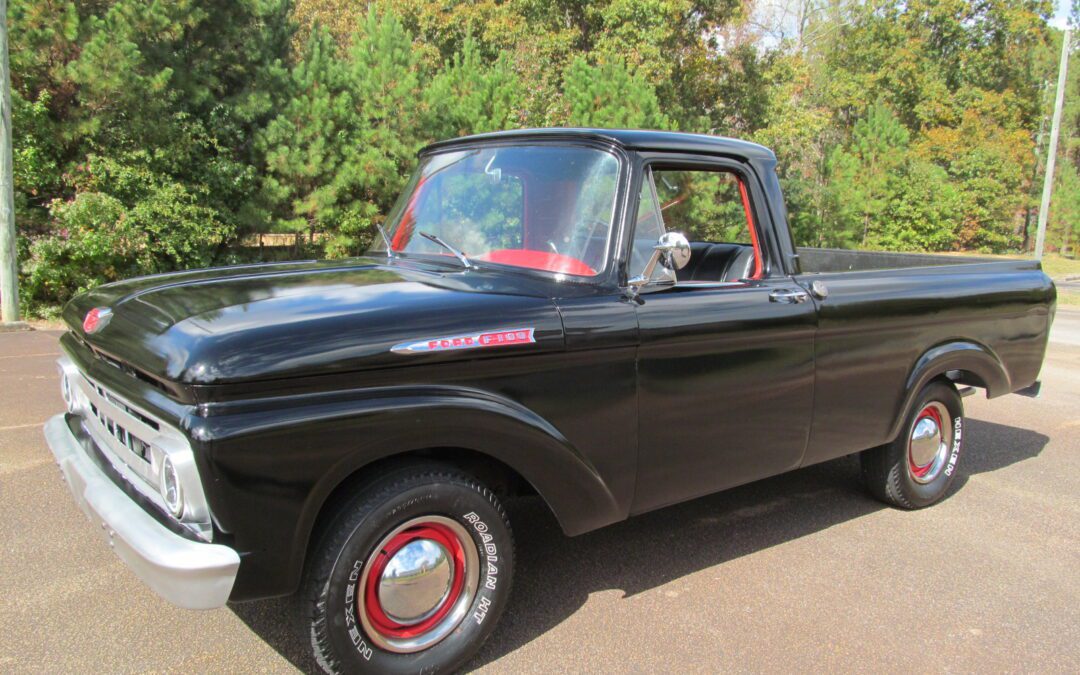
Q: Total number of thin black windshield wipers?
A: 2